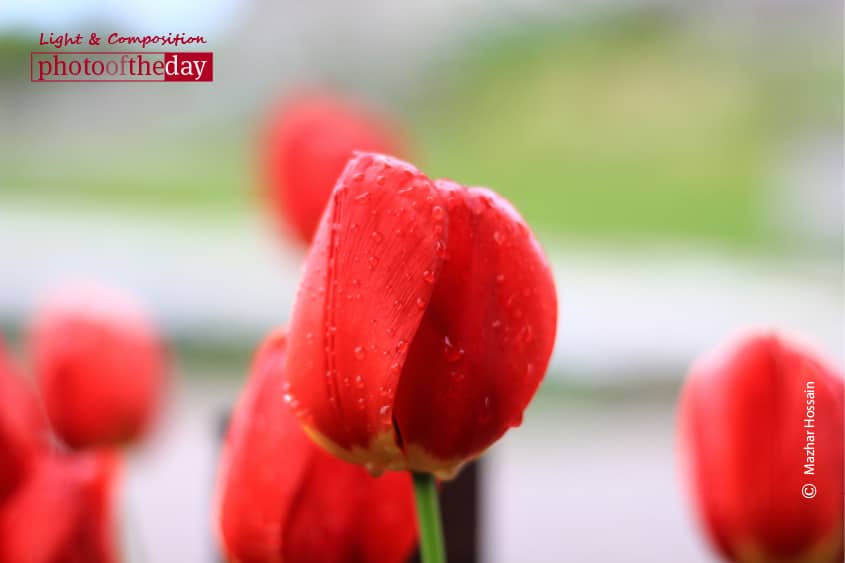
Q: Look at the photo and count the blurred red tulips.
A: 6